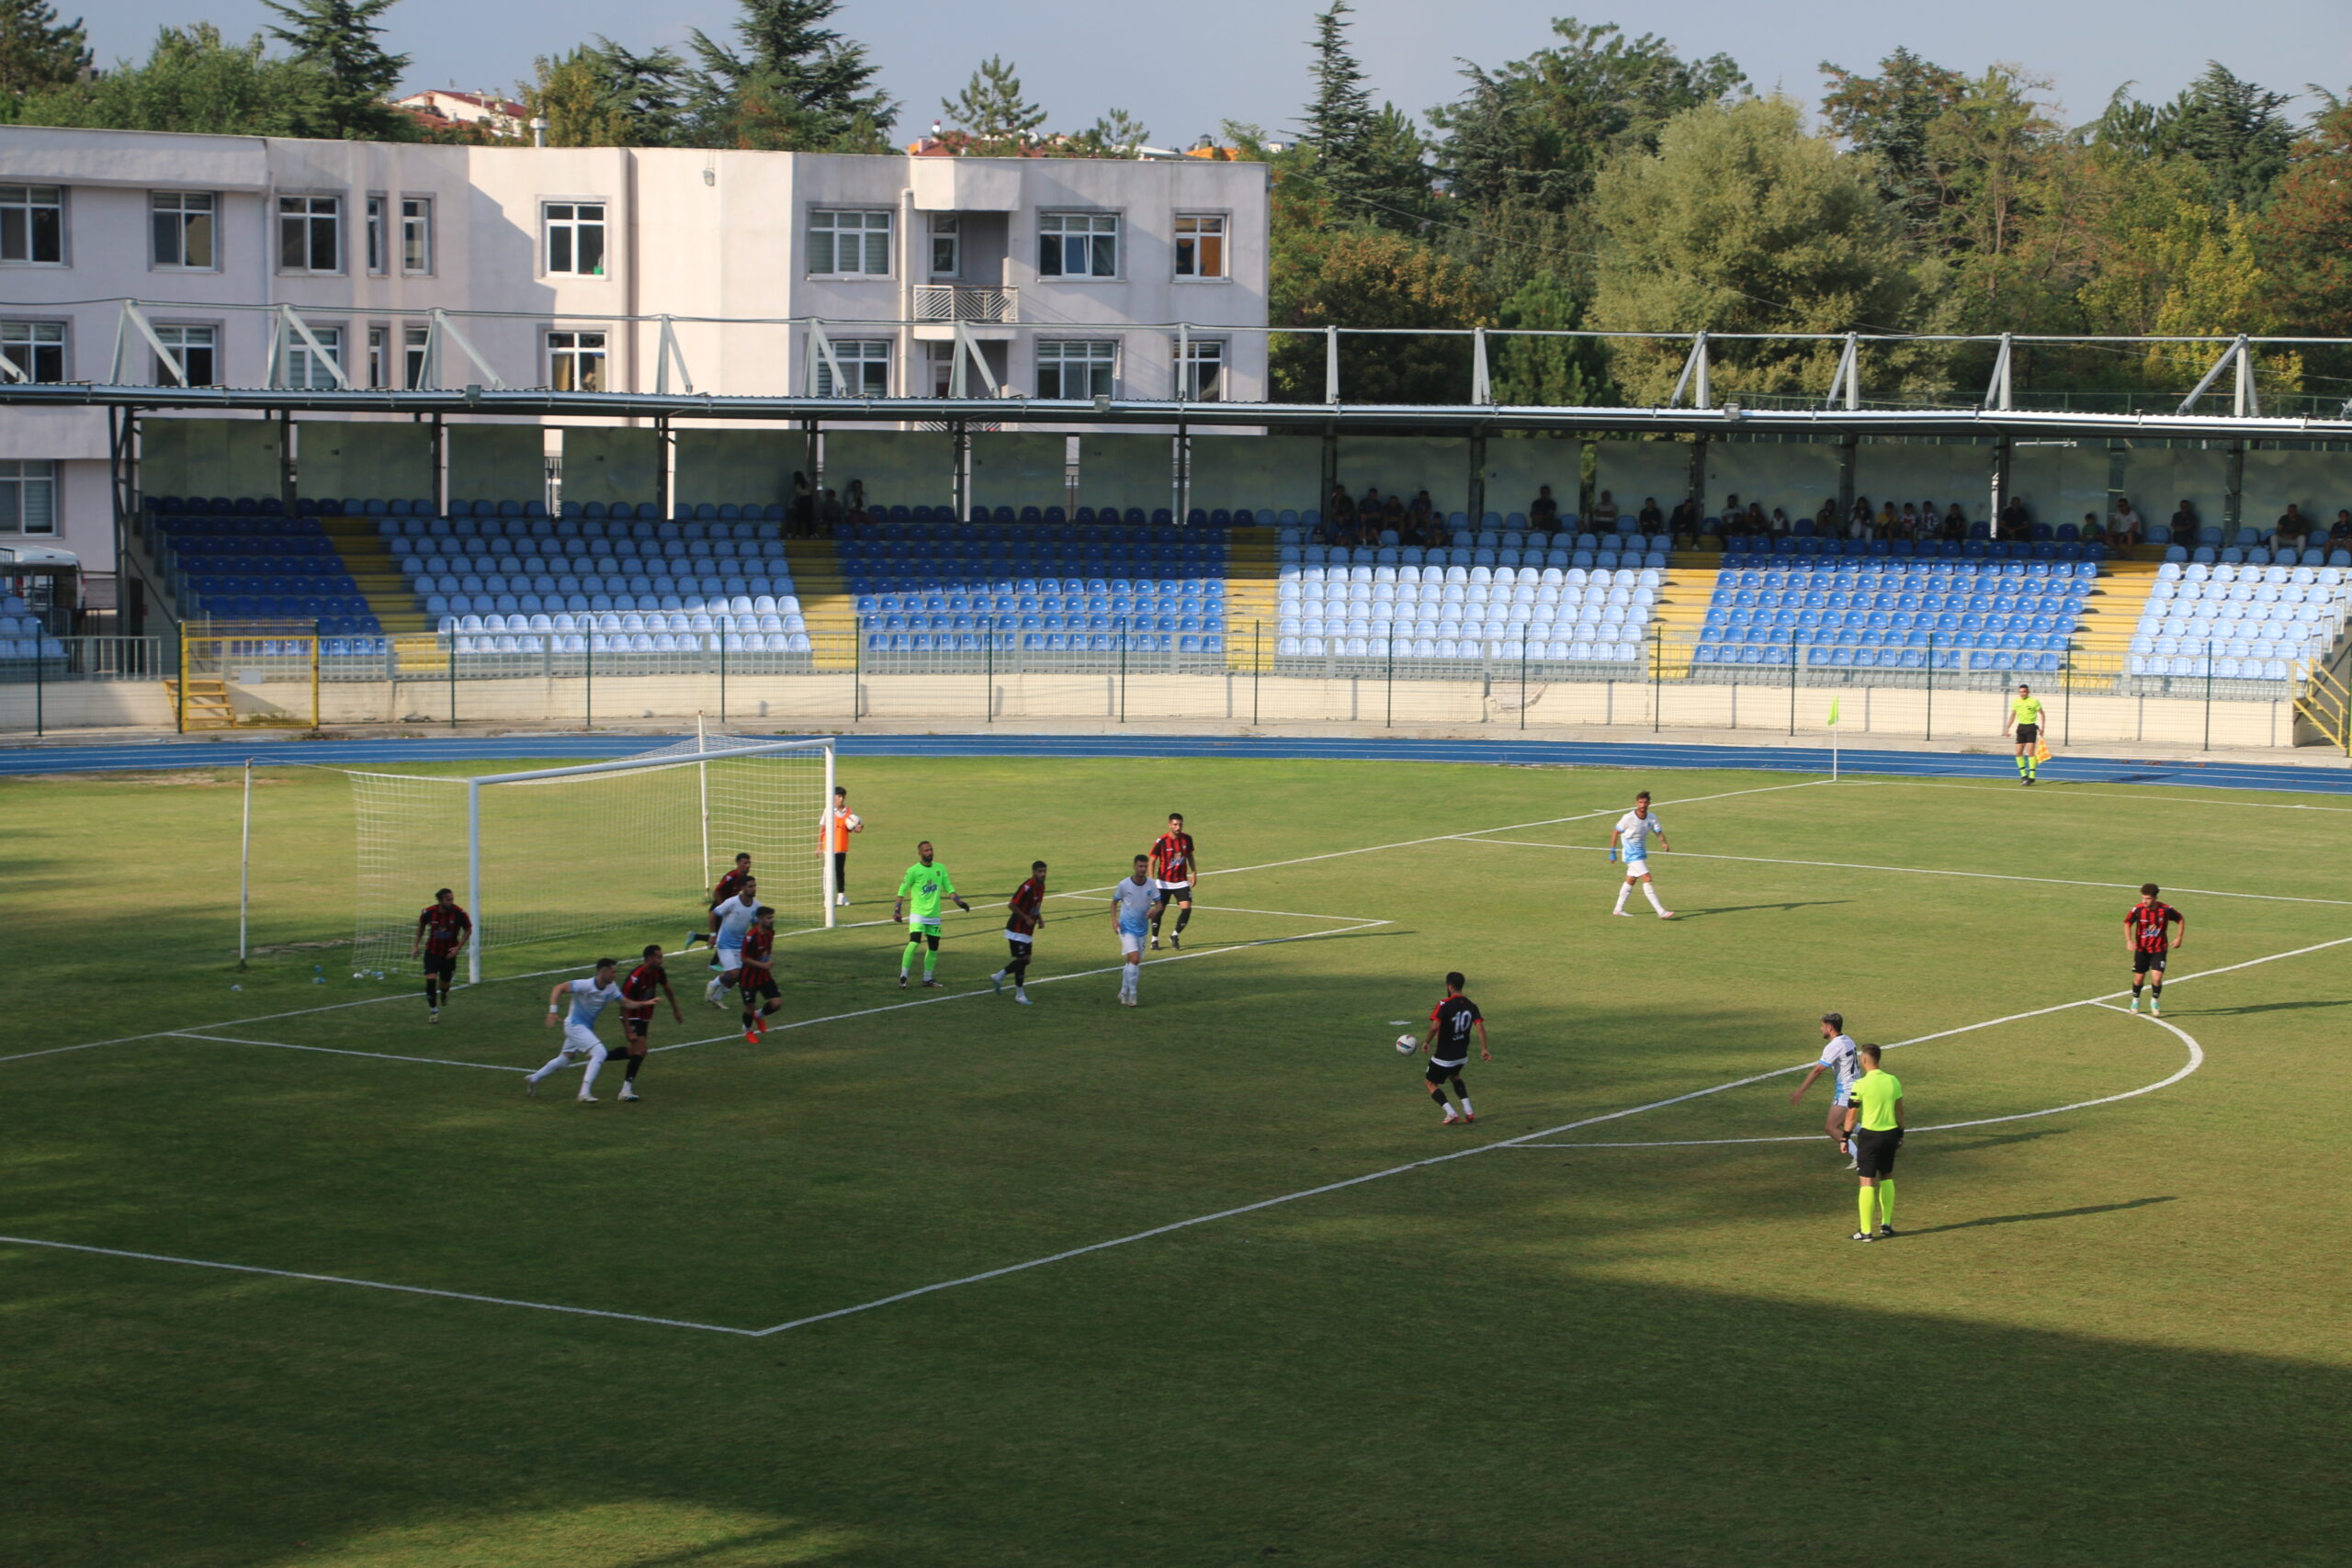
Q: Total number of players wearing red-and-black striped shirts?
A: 8